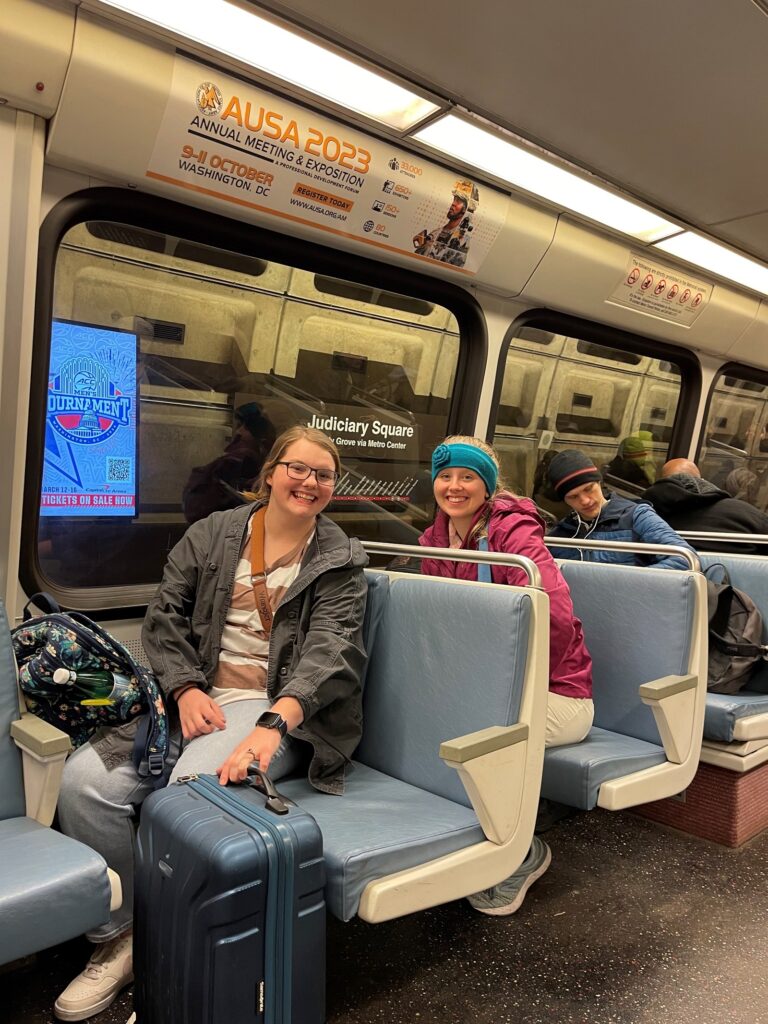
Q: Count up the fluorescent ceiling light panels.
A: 3